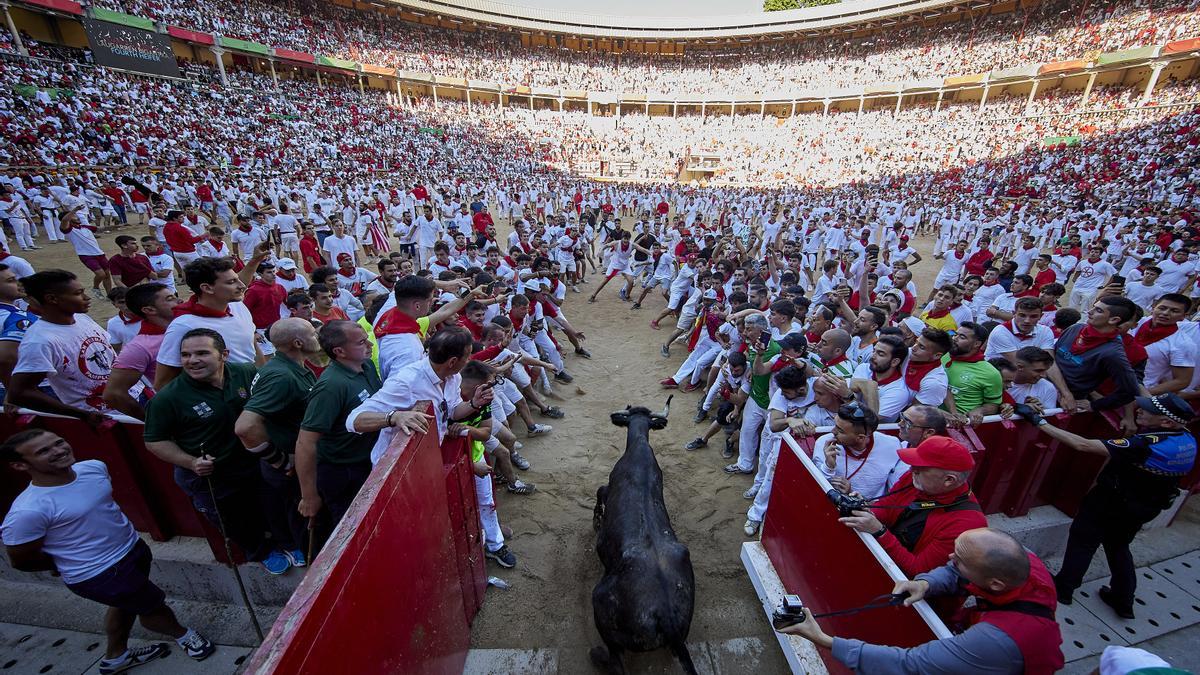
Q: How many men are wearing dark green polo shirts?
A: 3